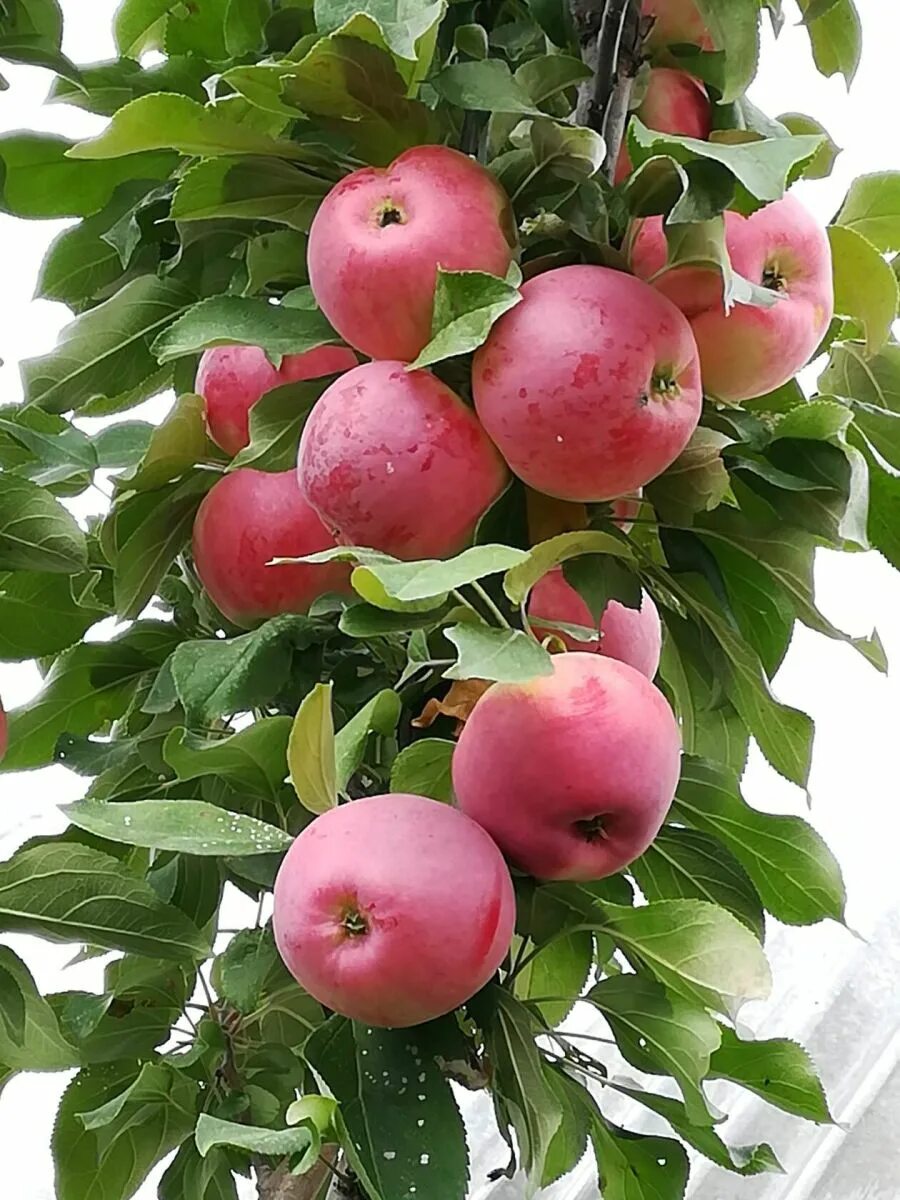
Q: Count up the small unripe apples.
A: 0